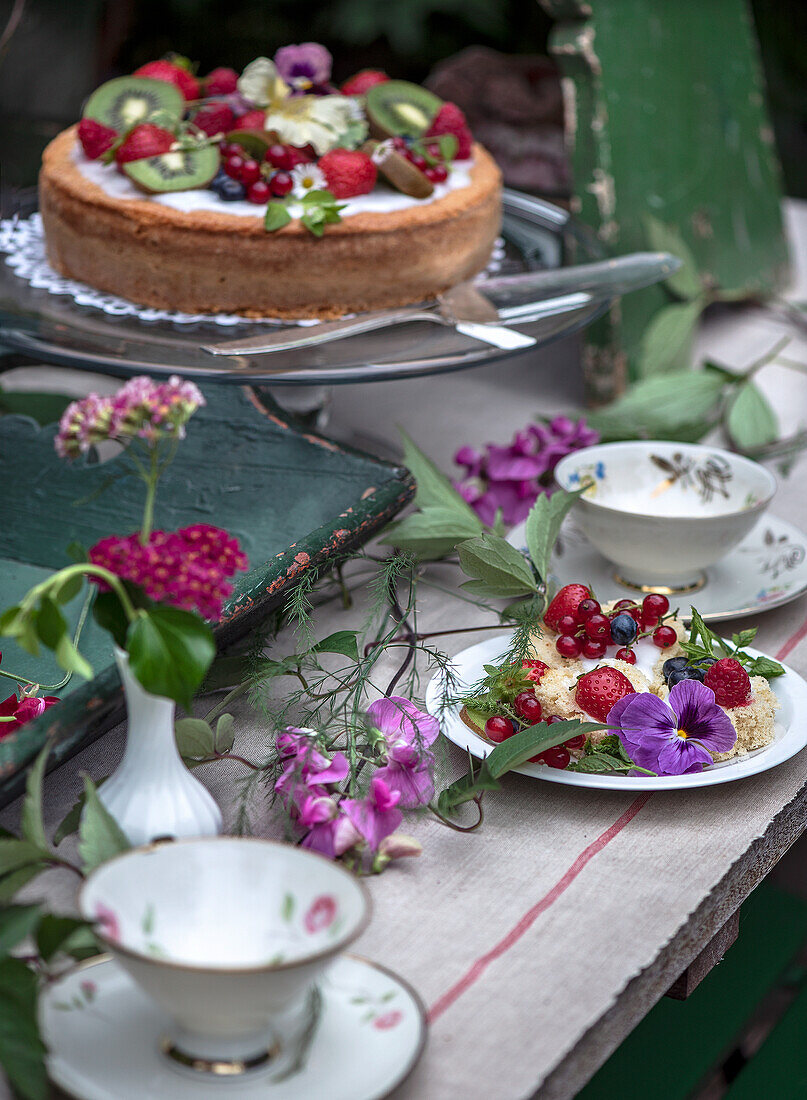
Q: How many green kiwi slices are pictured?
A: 3